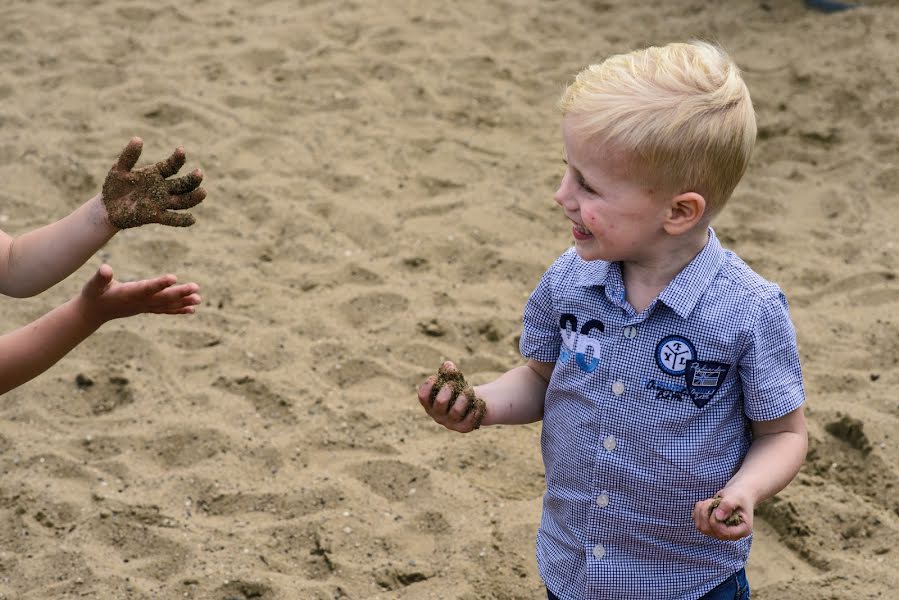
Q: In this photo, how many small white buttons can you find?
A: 5